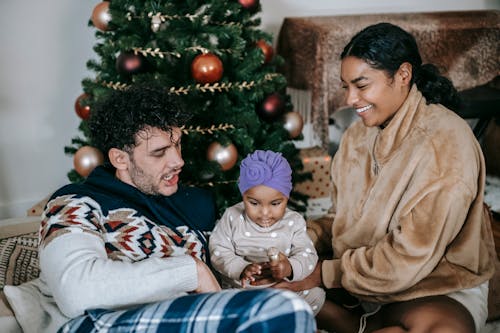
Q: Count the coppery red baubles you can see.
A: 3